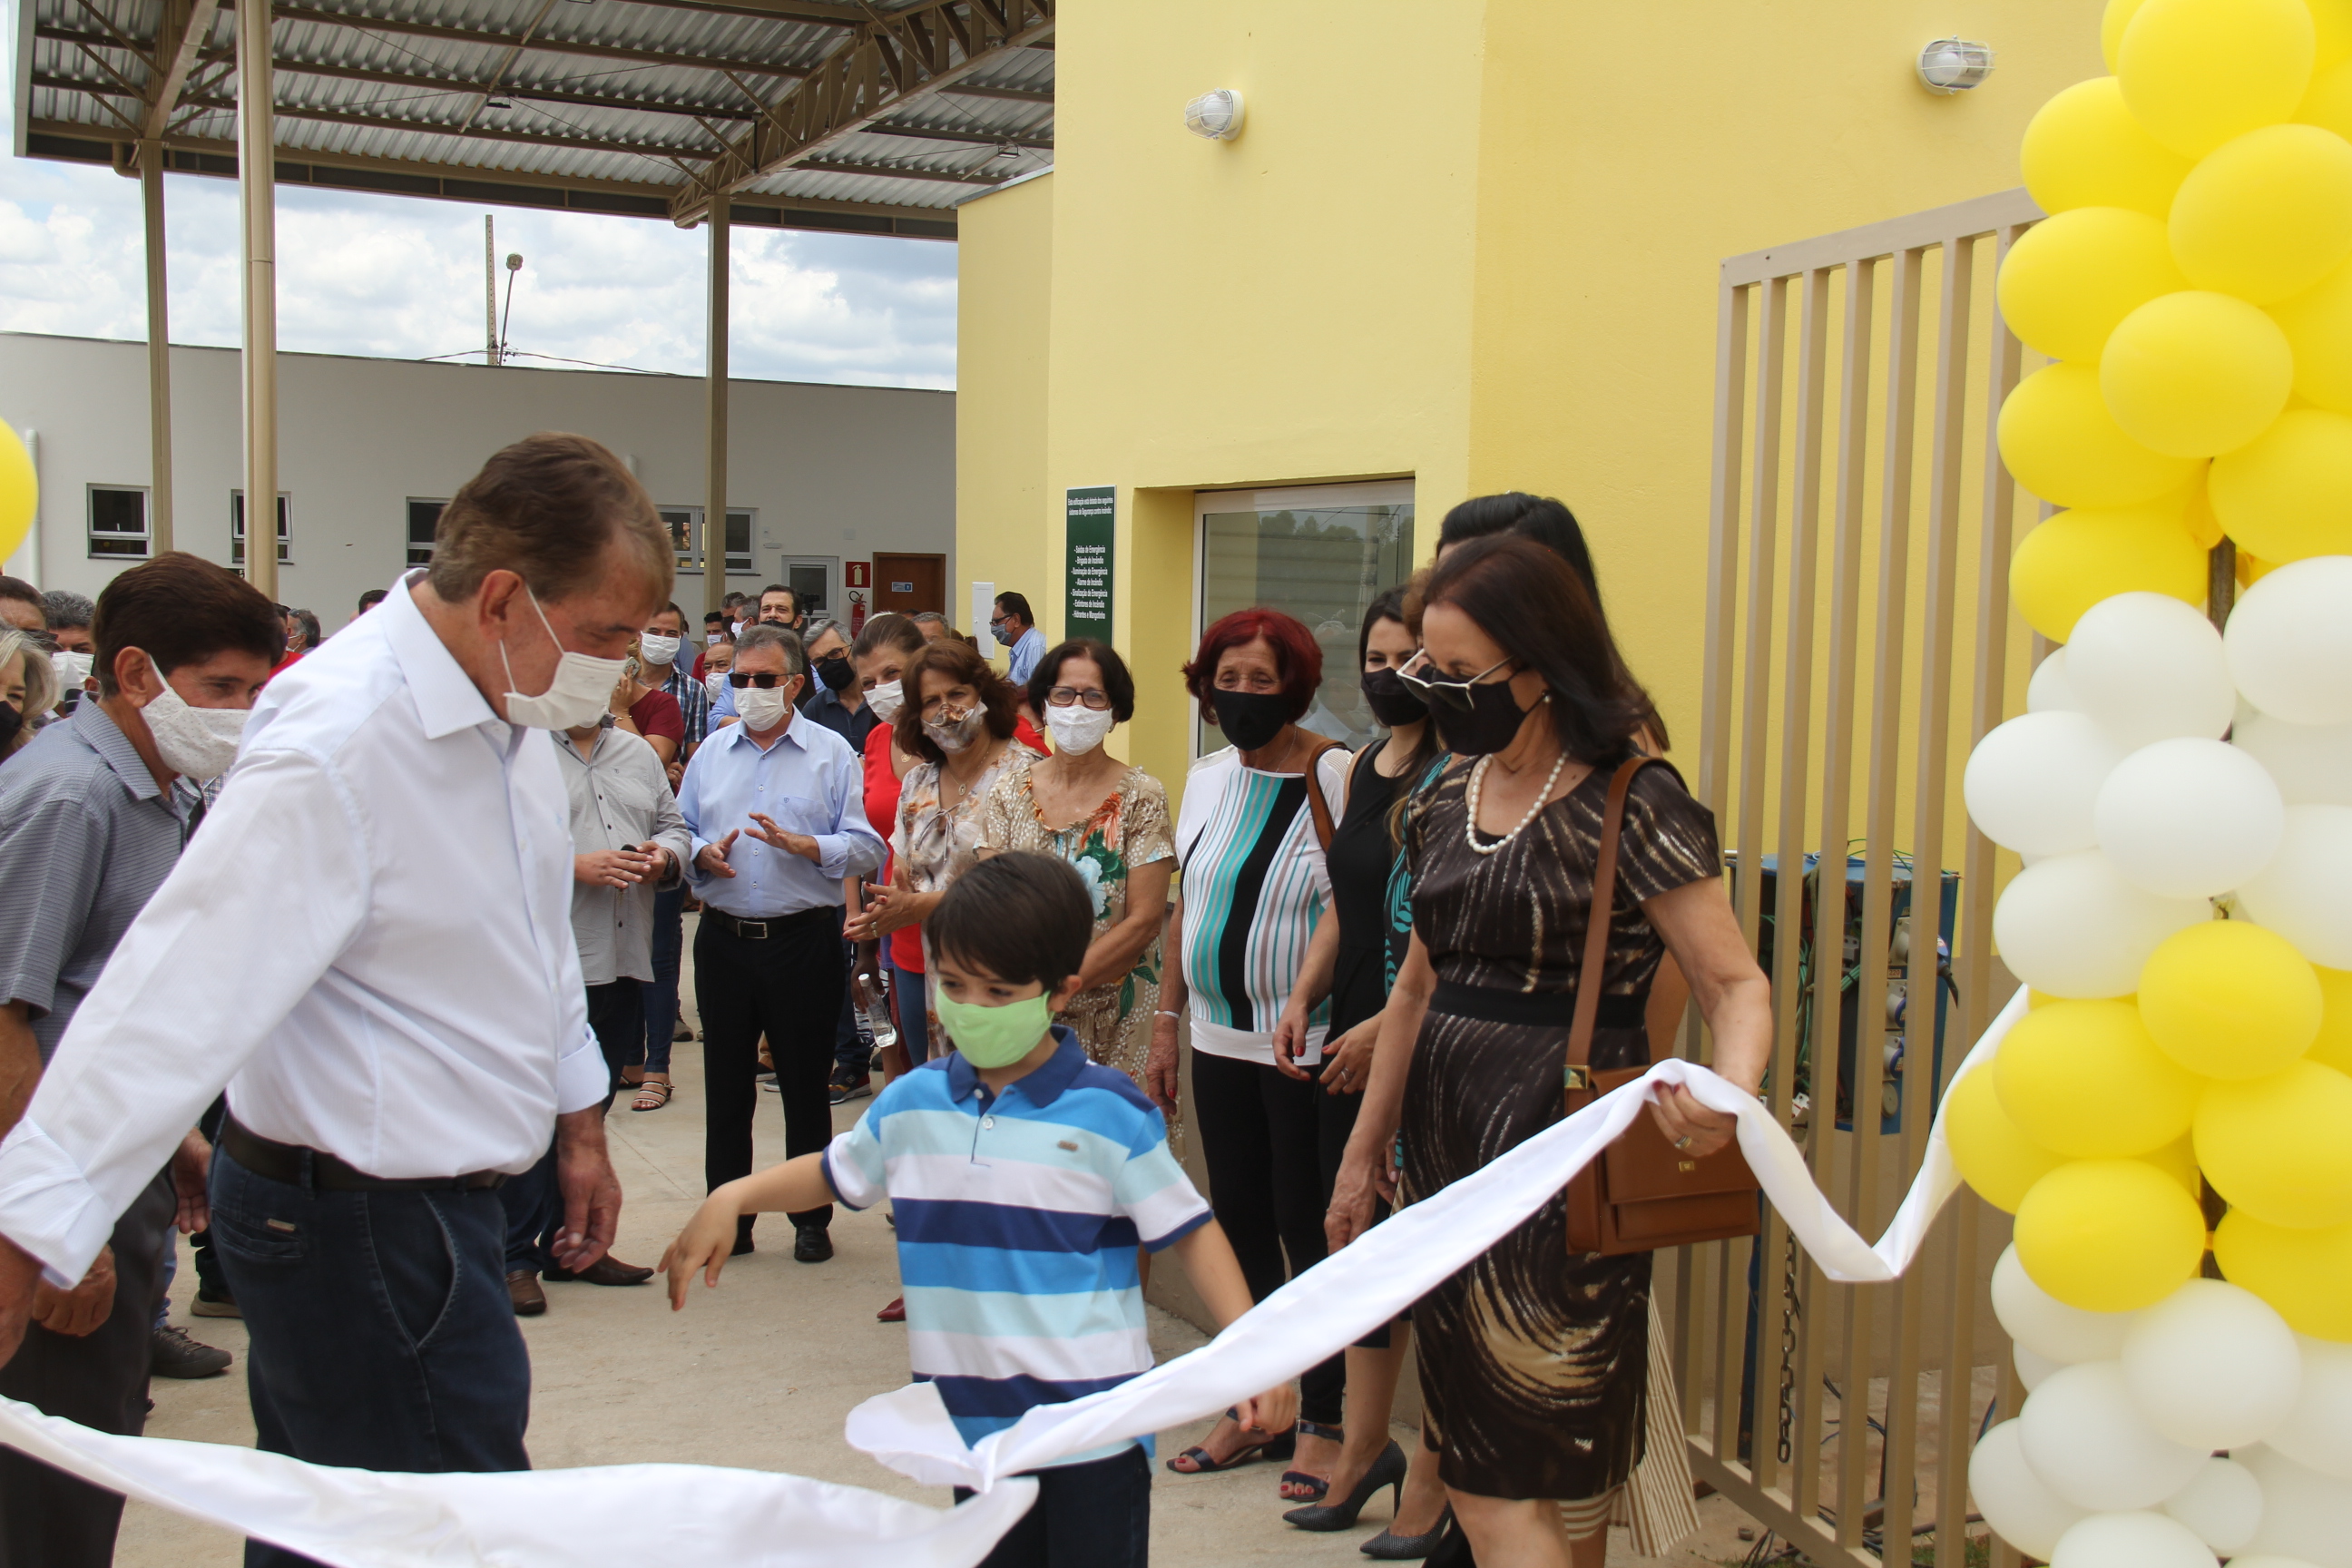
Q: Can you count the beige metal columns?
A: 3